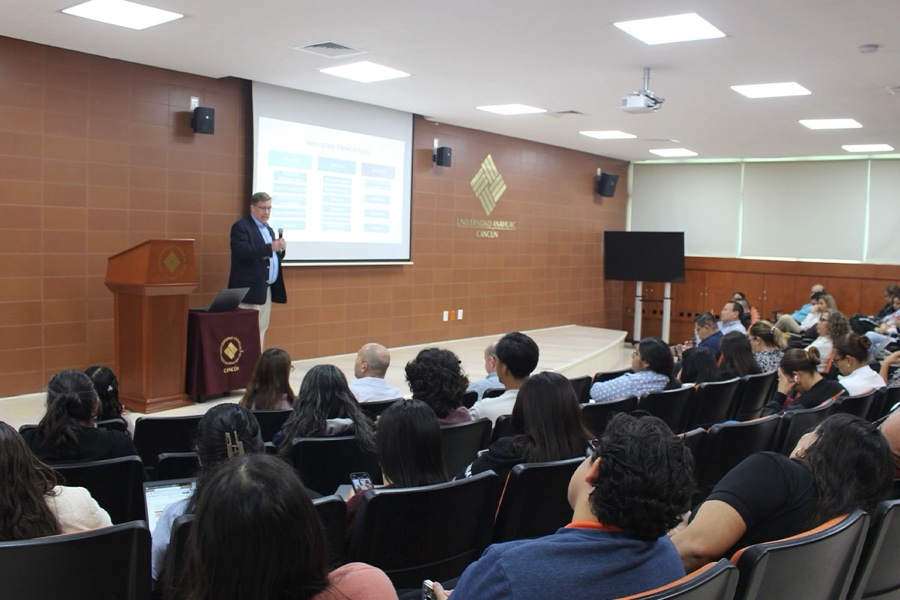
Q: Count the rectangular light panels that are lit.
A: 9